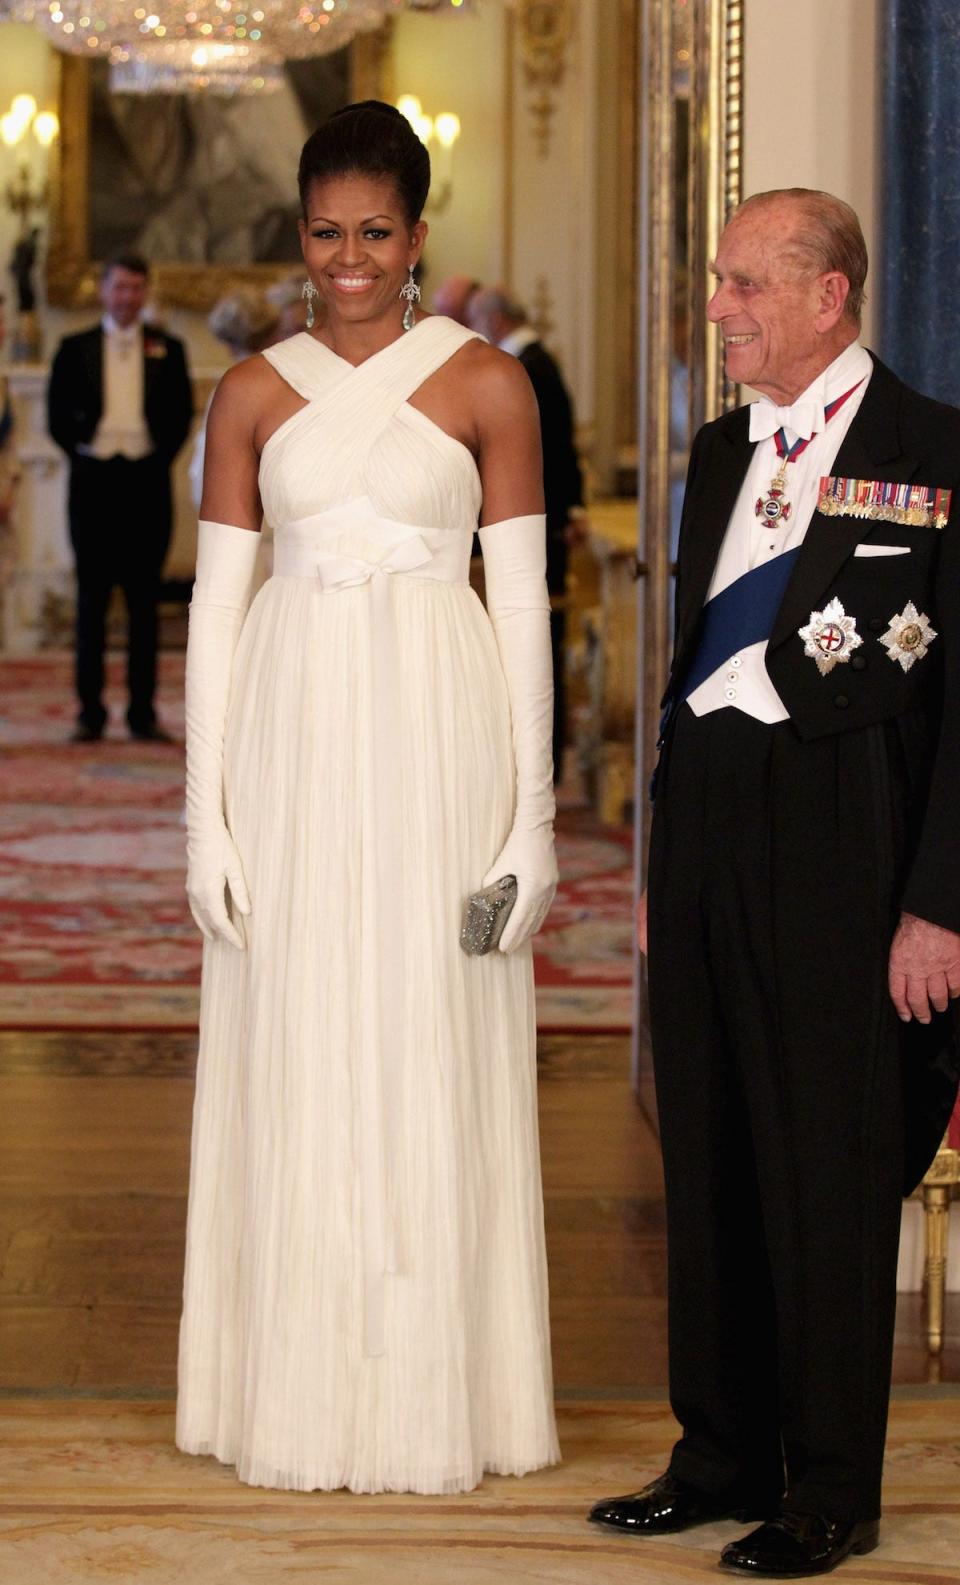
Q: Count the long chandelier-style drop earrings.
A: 2